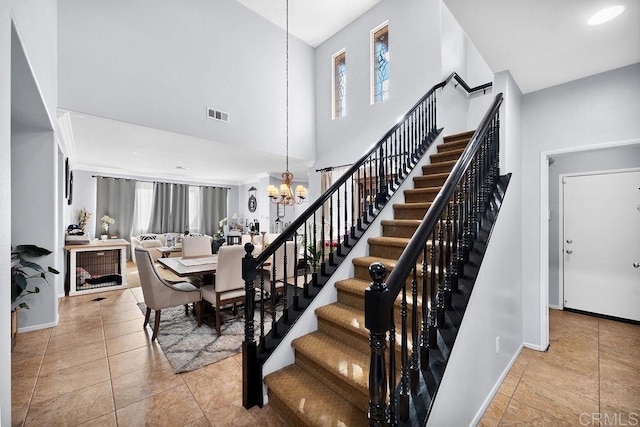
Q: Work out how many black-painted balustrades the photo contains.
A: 2